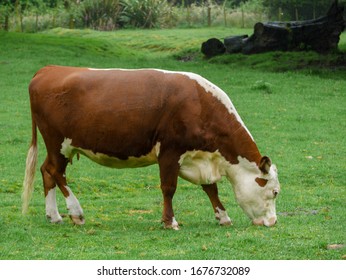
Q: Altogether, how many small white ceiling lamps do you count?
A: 0